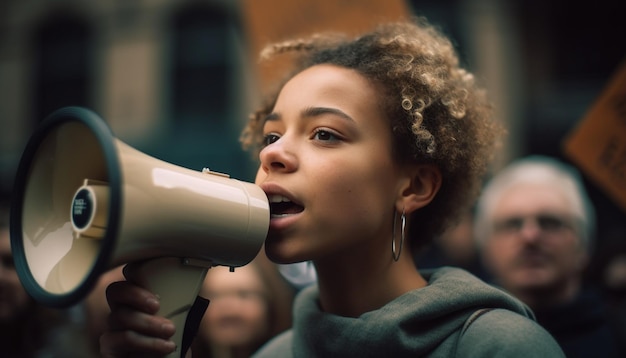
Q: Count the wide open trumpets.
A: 1